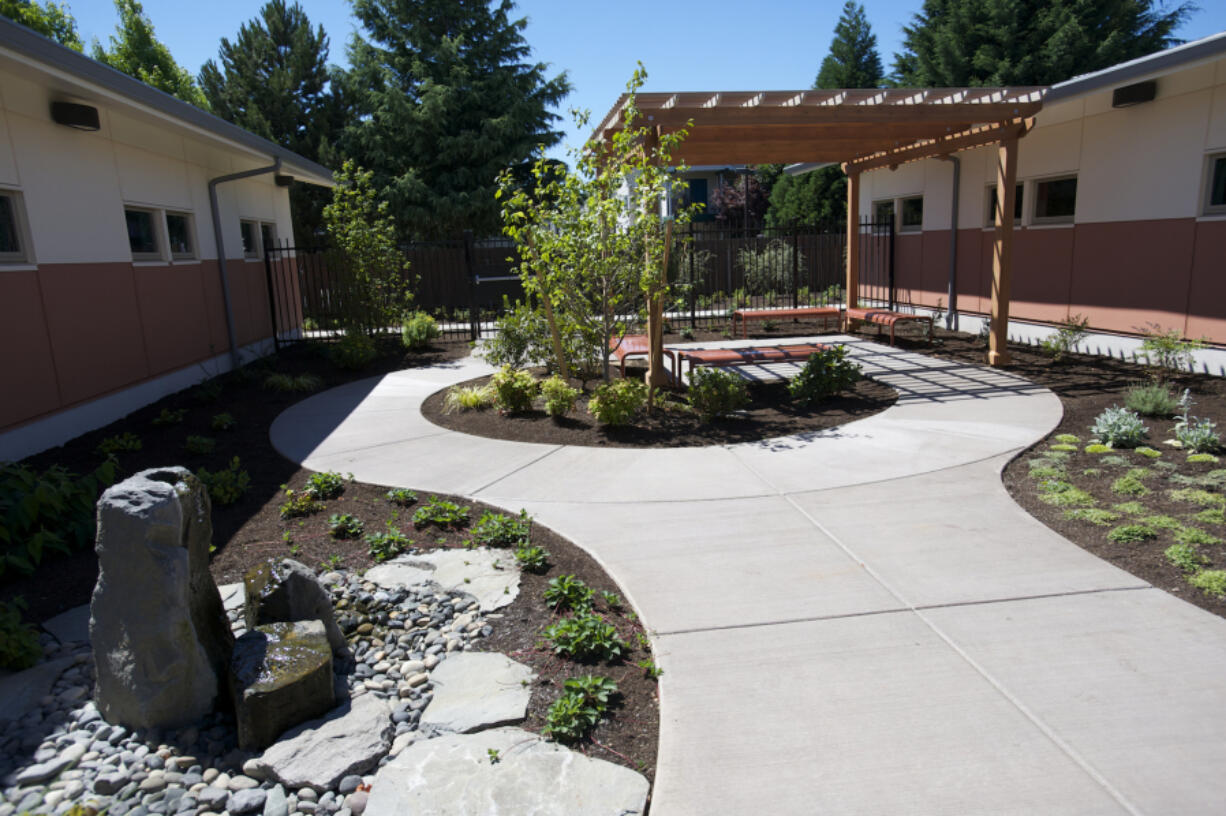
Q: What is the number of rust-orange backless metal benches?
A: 4